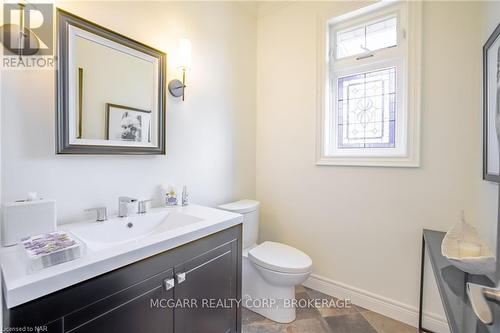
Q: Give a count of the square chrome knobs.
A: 2